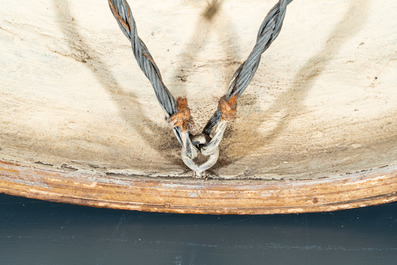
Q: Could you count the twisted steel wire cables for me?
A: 2